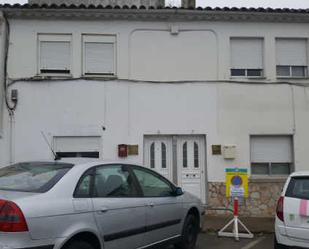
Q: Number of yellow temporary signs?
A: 1